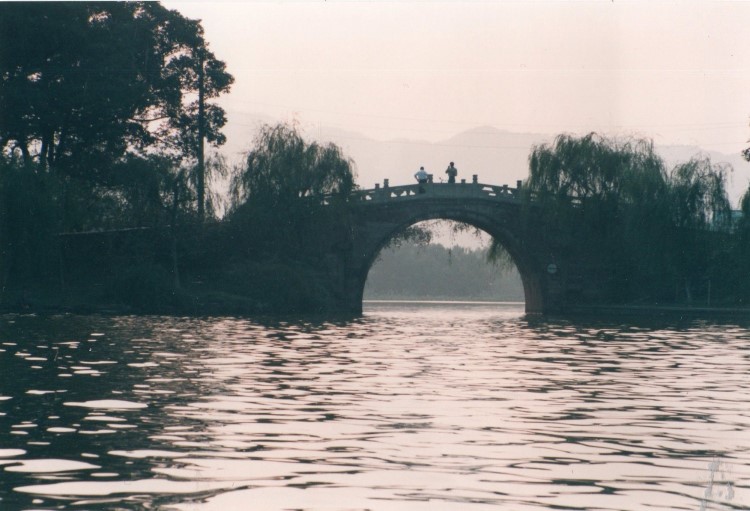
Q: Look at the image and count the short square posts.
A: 7